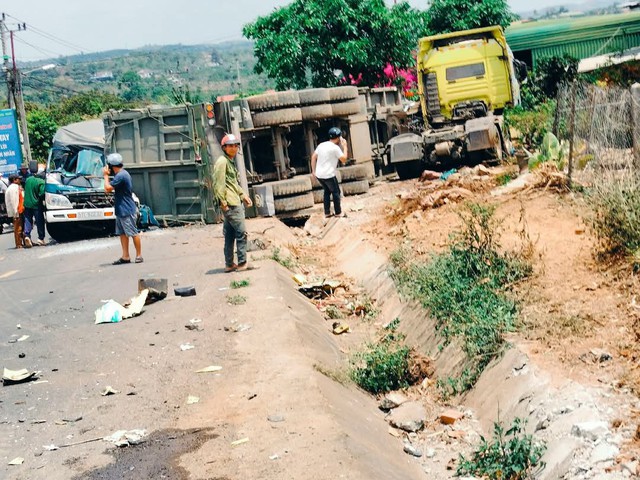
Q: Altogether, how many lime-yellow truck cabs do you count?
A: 1